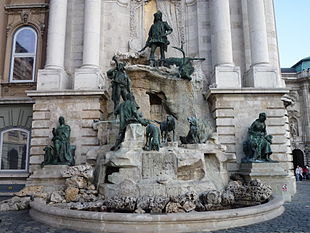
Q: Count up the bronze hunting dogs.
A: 3